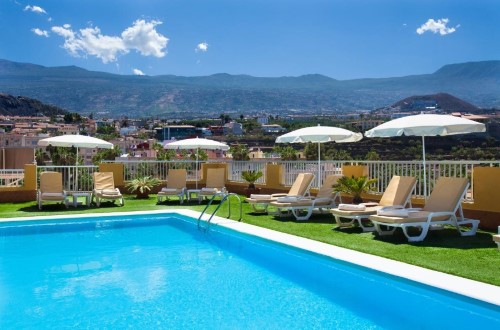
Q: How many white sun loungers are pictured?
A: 8